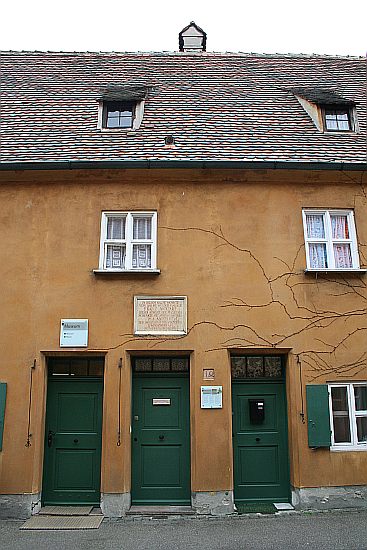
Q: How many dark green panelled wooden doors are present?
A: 3